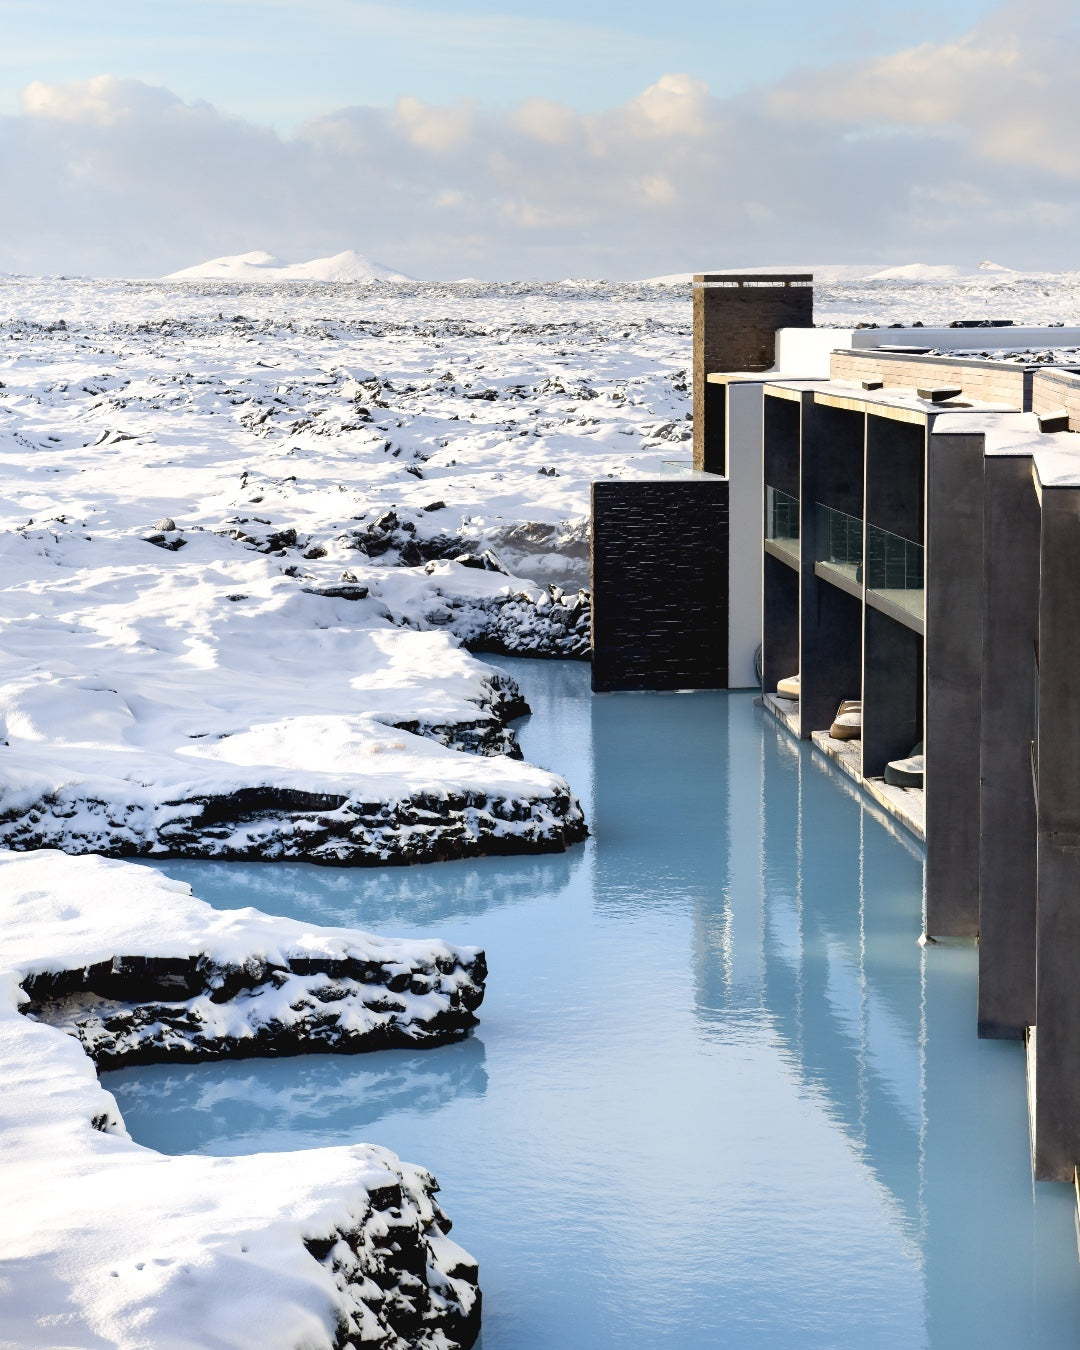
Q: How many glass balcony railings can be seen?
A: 3